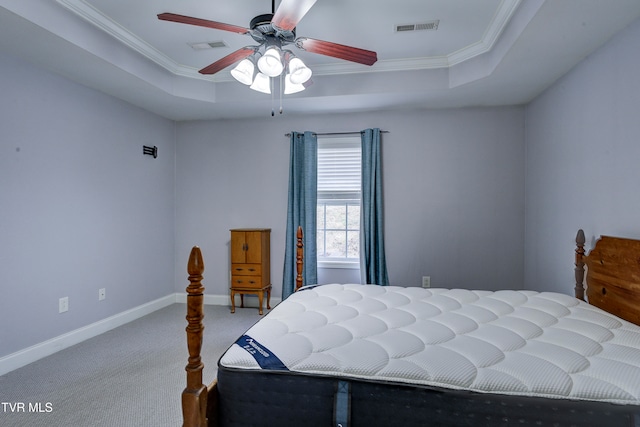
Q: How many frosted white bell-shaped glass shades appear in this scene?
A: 5